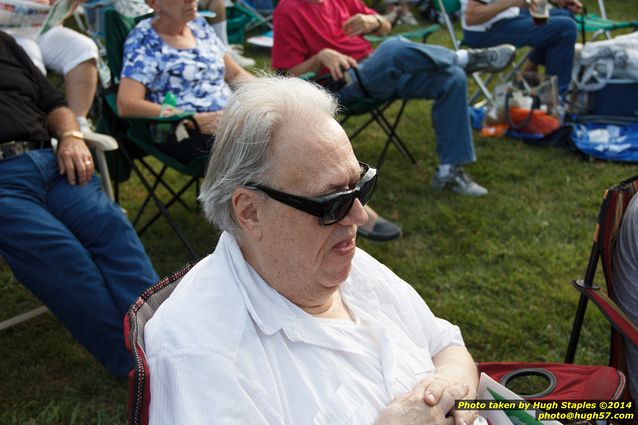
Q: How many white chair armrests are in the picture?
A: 1